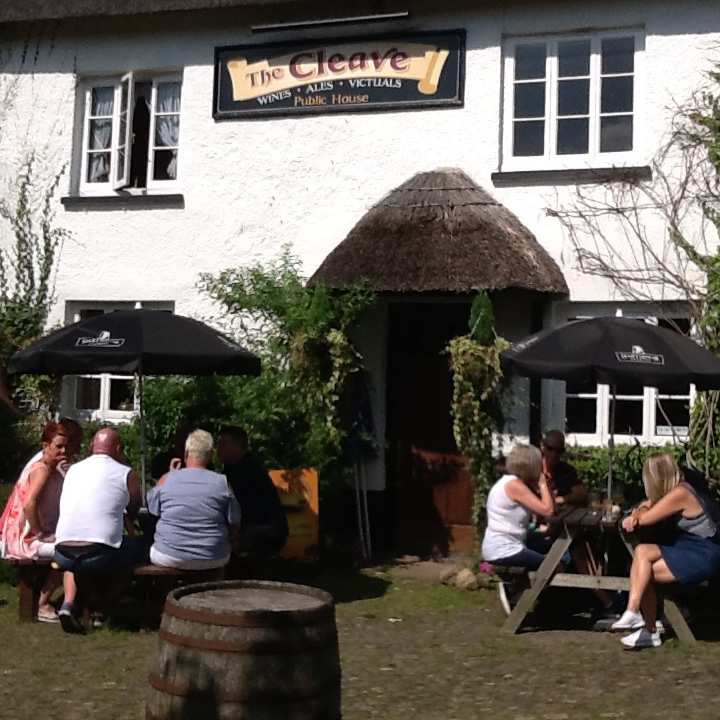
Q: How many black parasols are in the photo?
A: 2